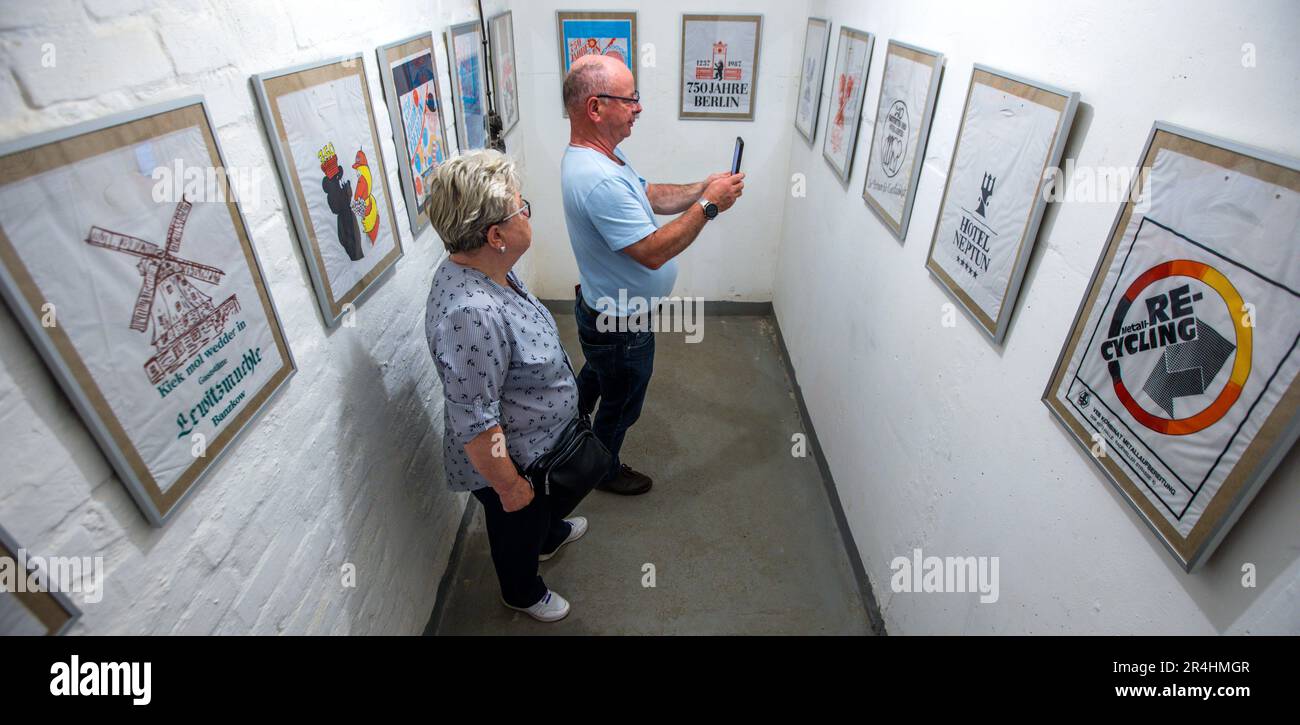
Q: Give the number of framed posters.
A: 13